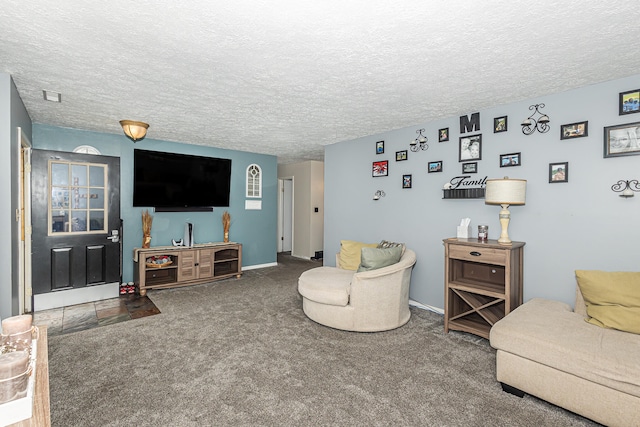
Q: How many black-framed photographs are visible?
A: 14